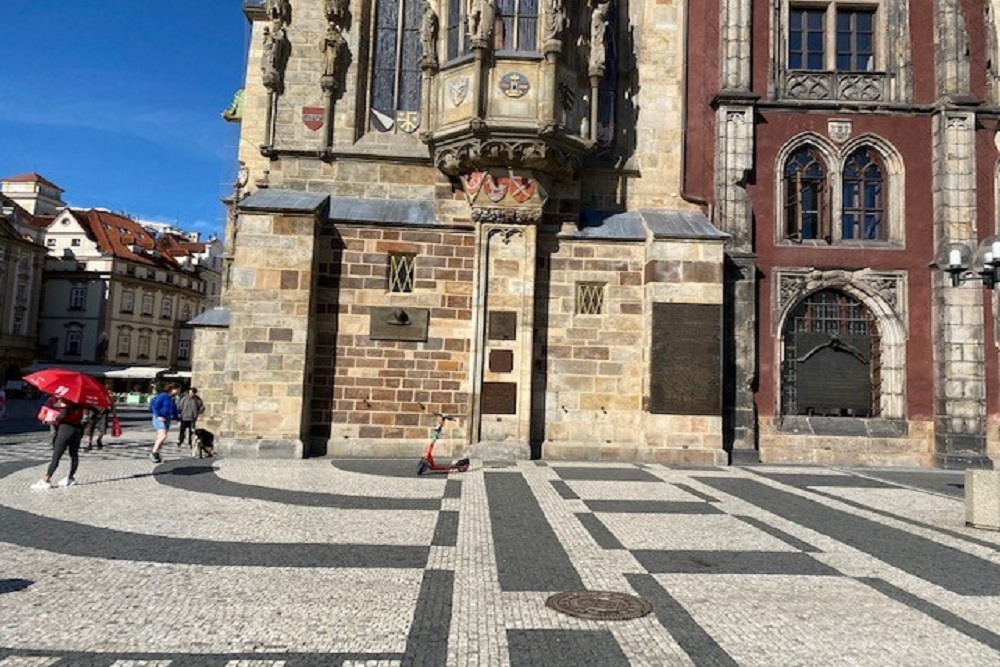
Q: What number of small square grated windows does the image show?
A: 2